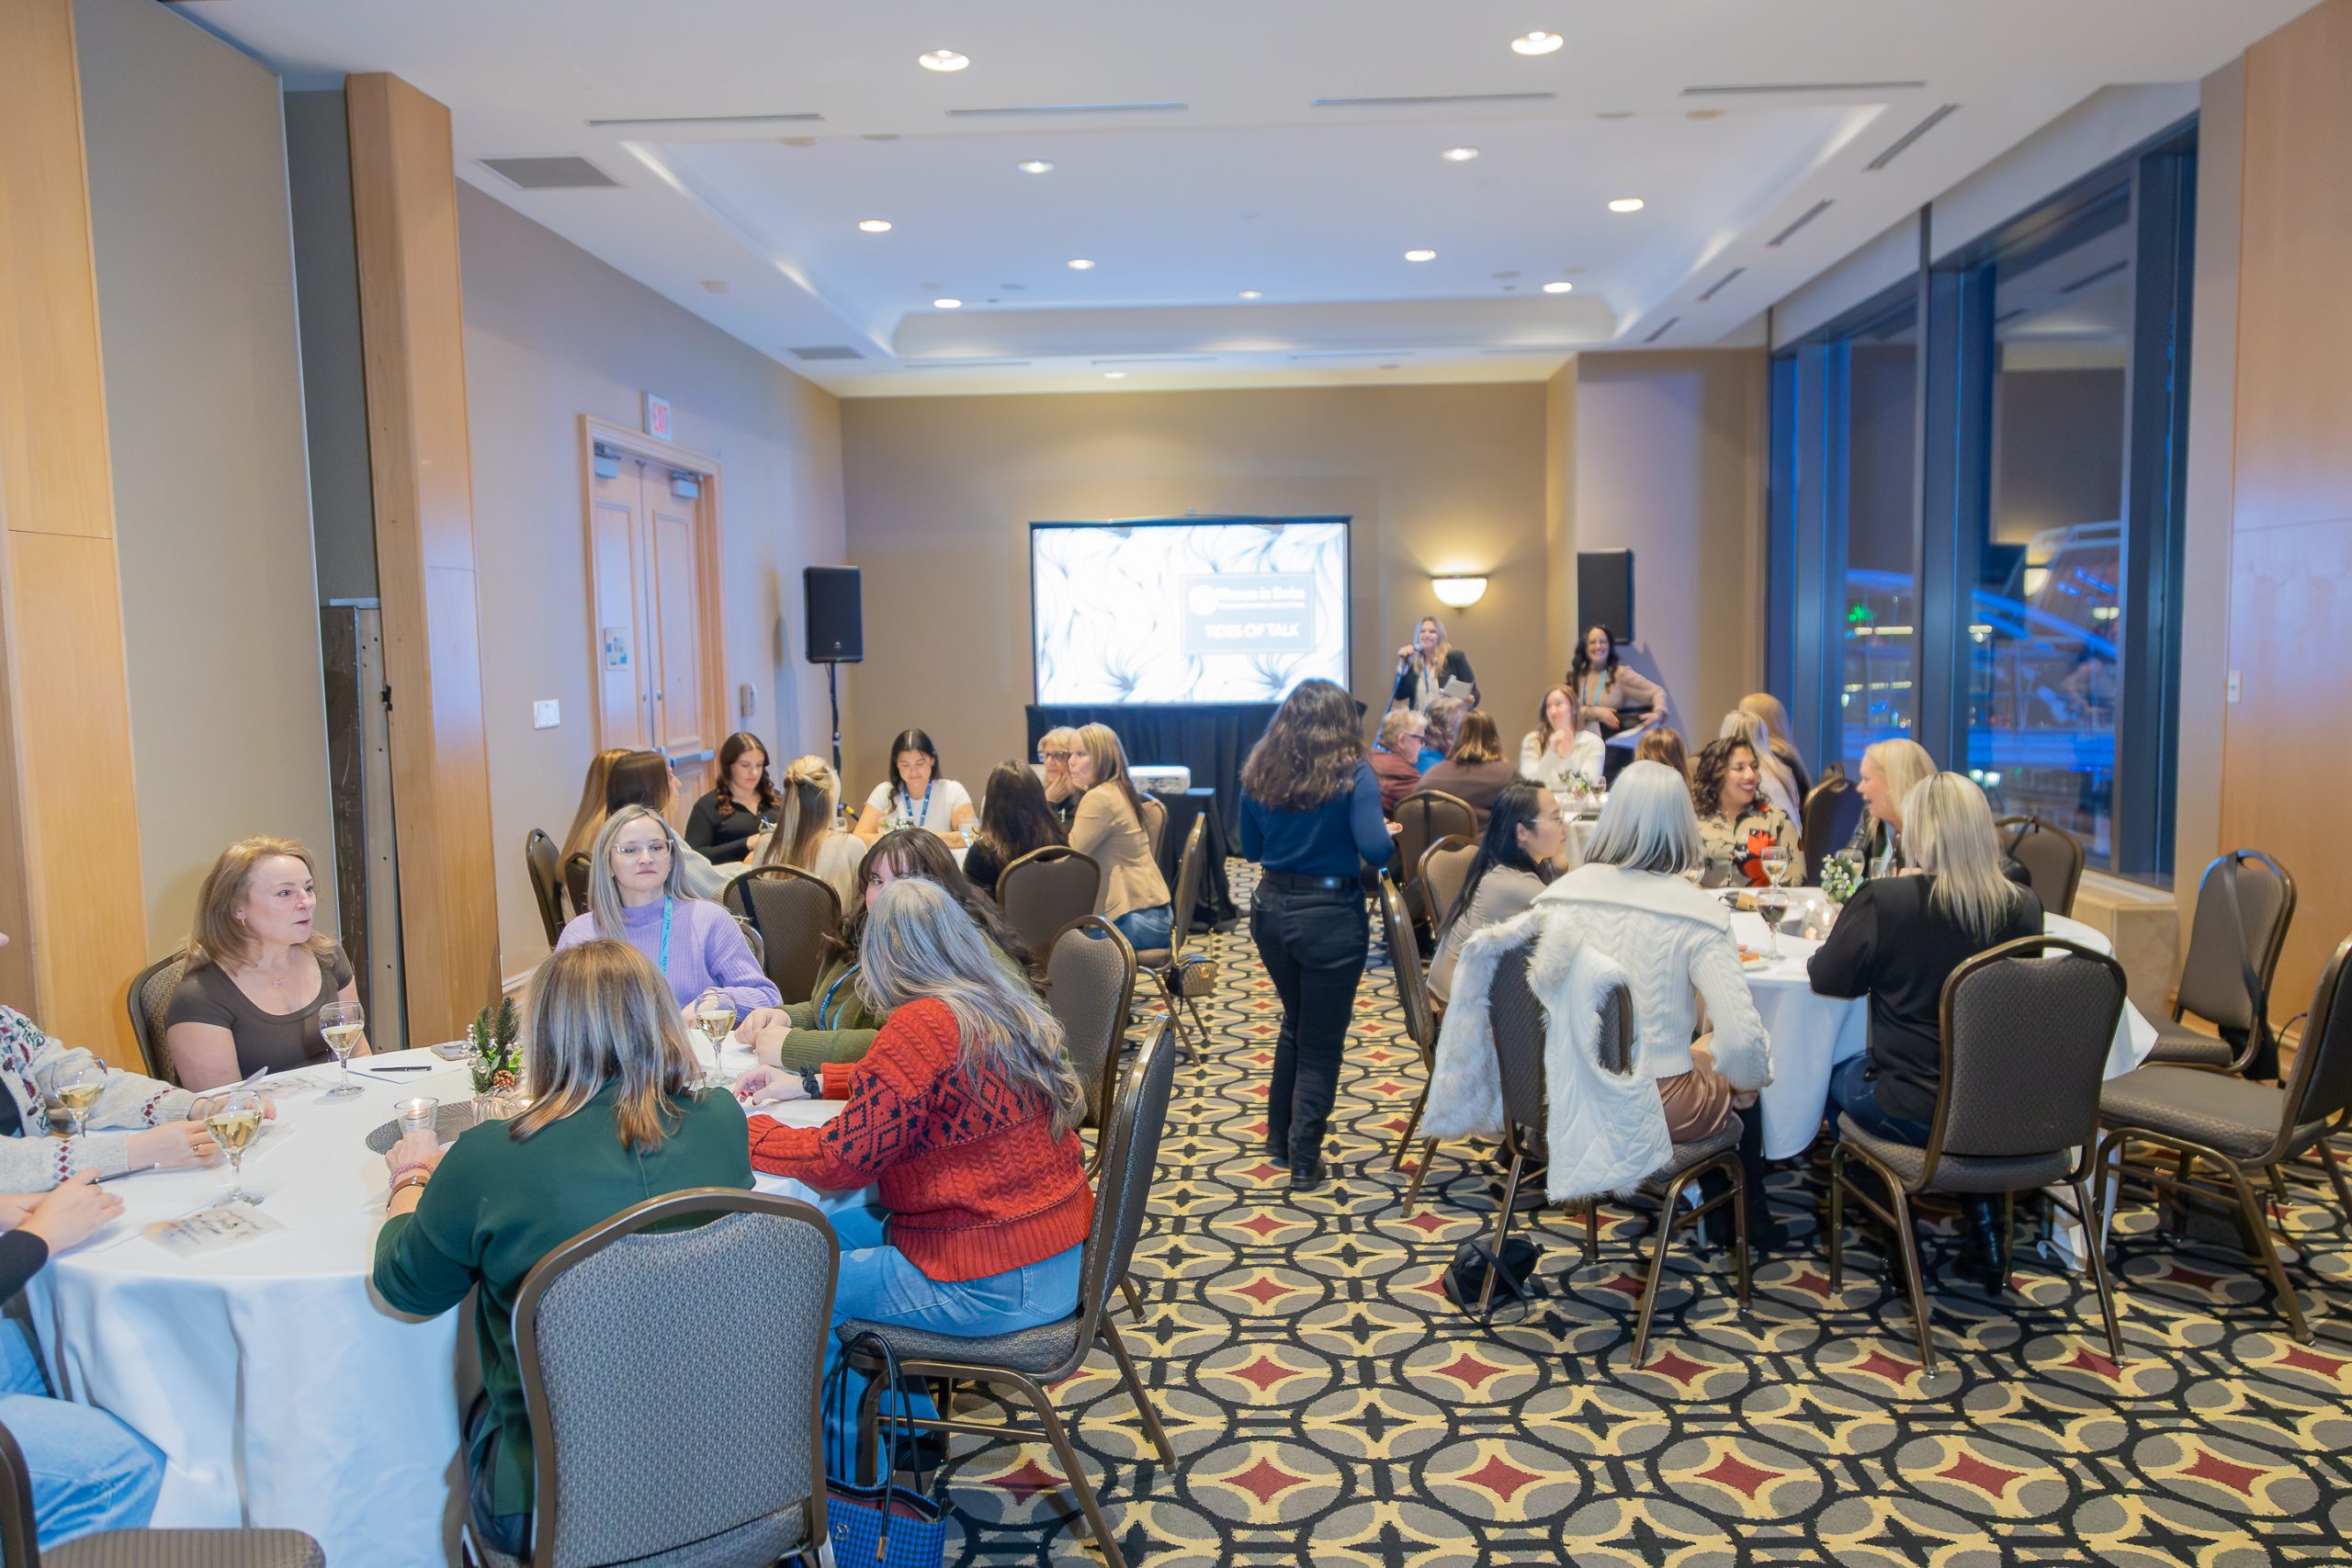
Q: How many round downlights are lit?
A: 12